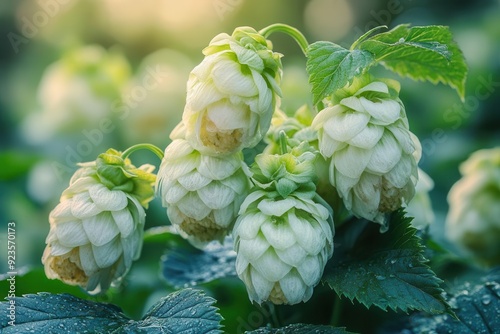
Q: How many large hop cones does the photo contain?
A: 5